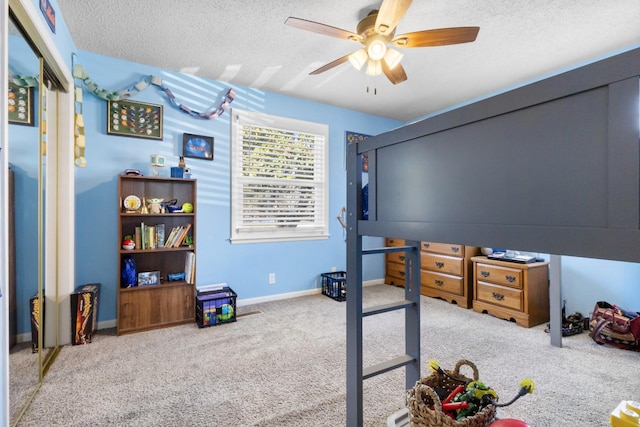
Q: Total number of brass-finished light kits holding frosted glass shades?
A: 1